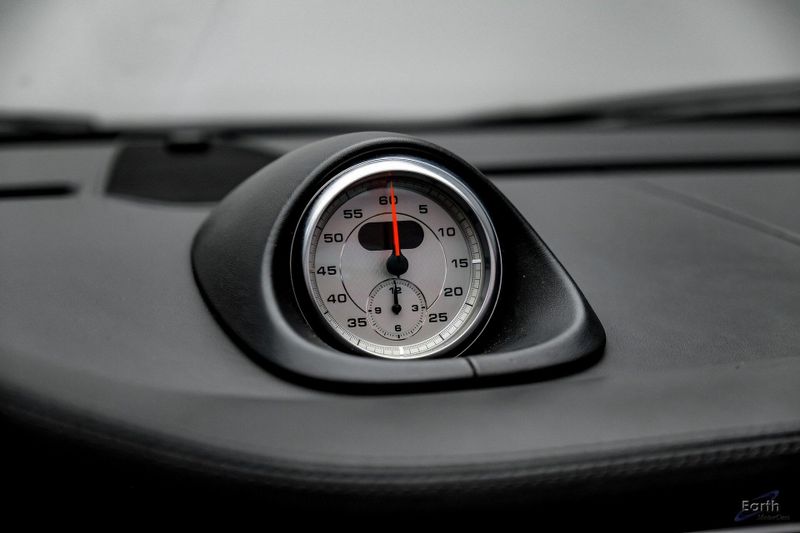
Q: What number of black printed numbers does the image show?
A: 15